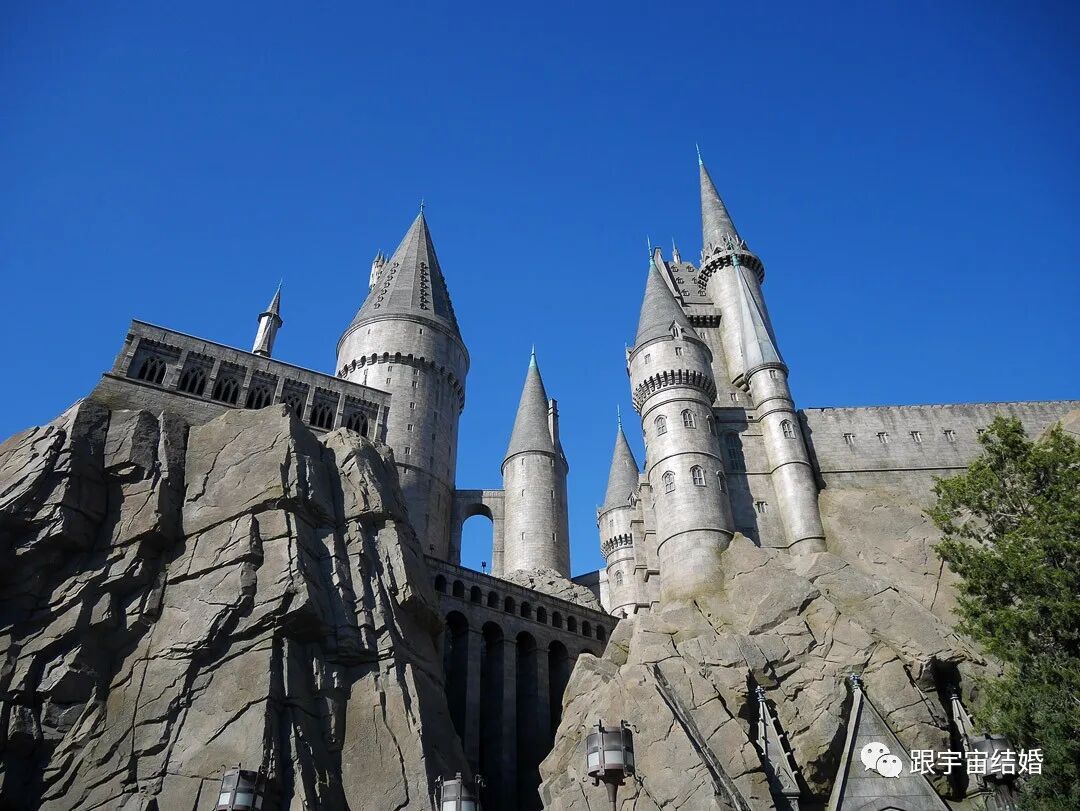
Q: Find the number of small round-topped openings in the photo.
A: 11